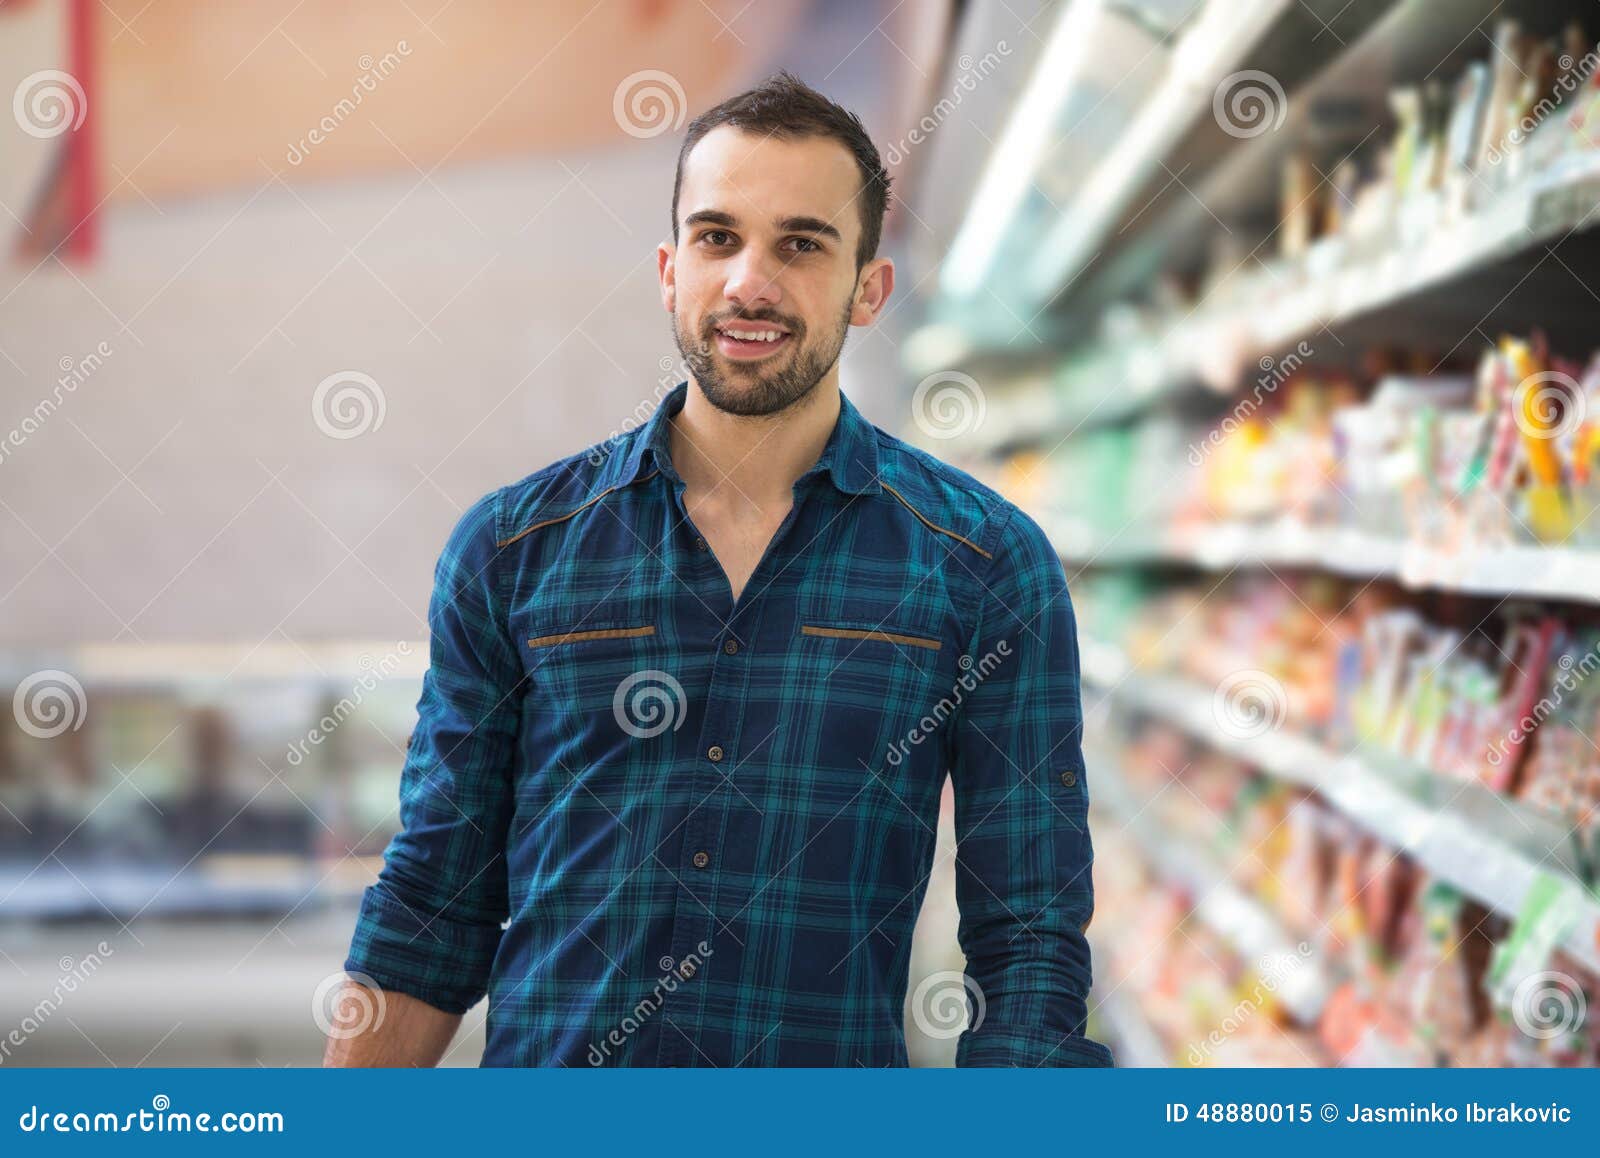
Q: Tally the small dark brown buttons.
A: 6